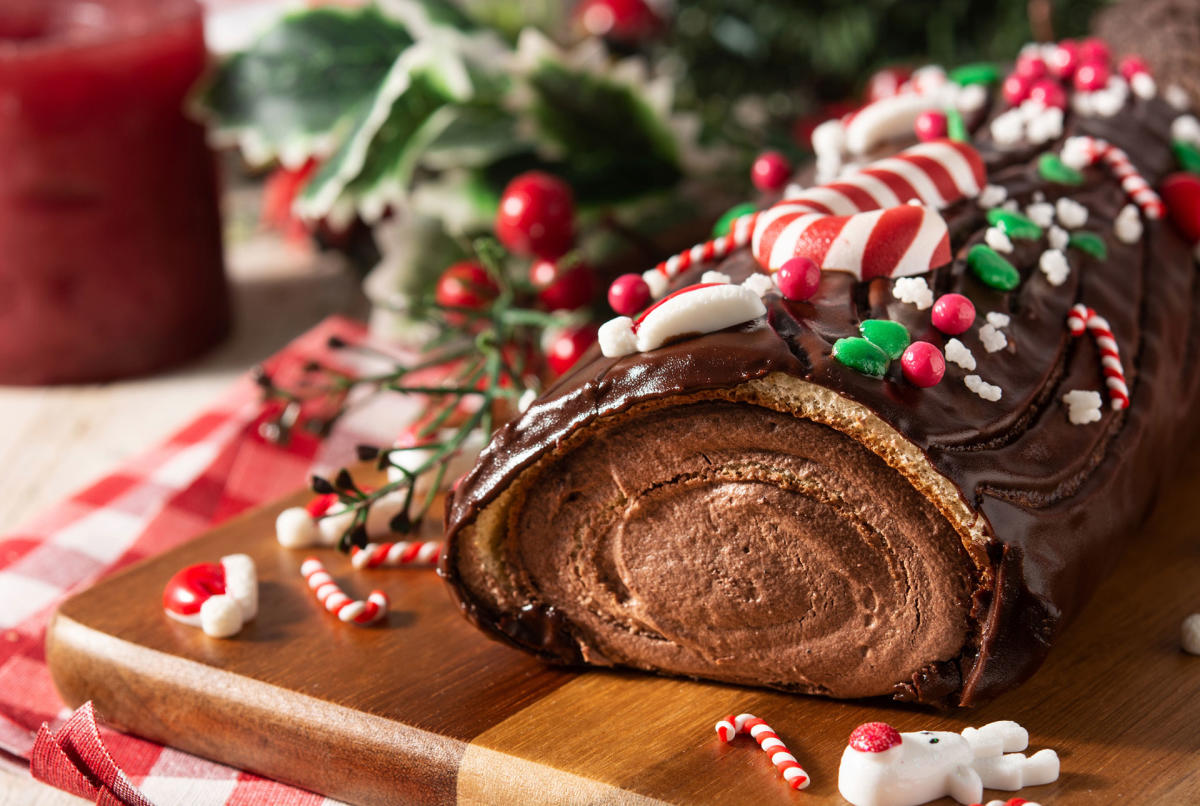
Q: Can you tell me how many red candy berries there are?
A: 13